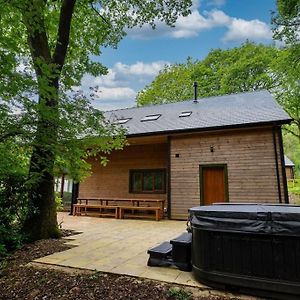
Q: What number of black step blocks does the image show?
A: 2